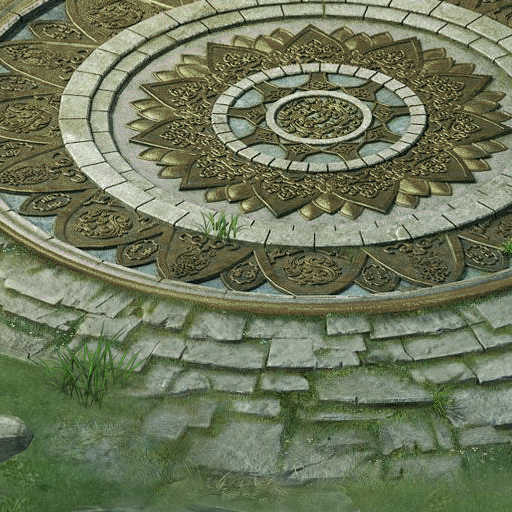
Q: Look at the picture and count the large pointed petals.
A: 11